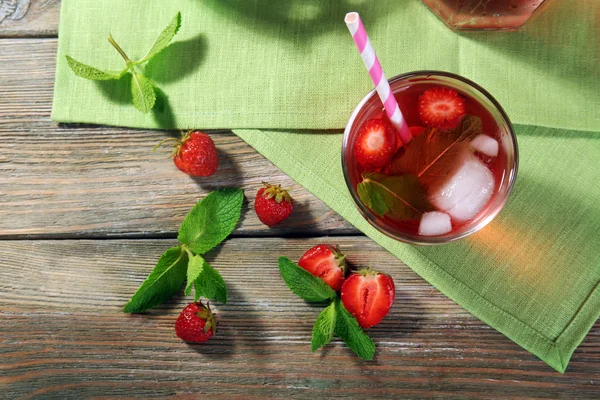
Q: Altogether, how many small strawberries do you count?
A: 3